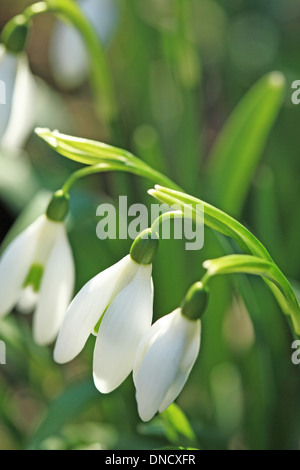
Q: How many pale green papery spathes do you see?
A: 3